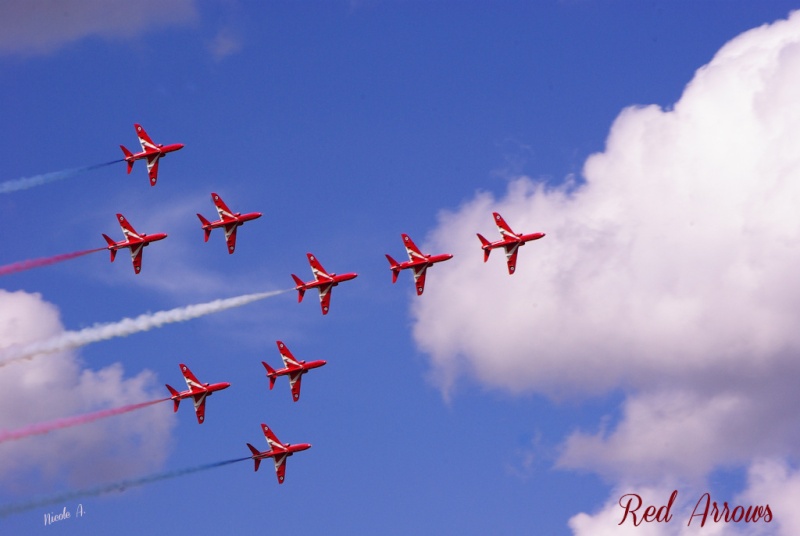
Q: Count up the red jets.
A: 9